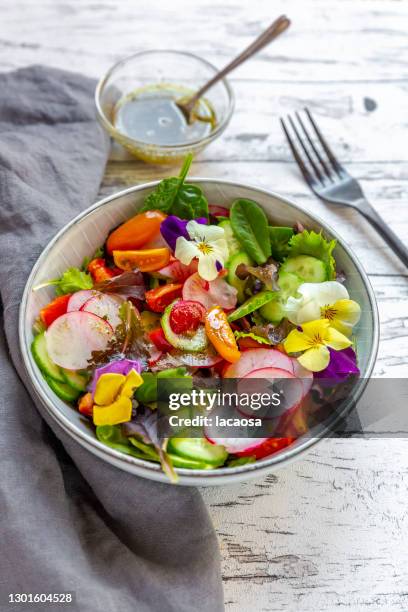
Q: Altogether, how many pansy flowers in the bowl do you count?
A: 4